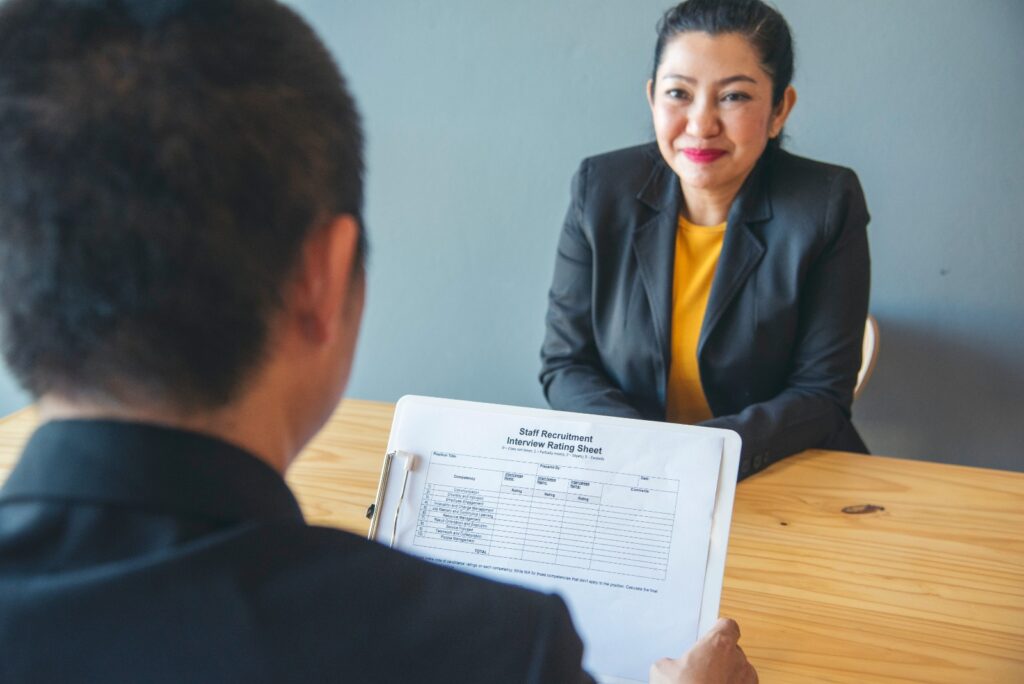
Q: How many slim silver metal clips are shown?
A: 1